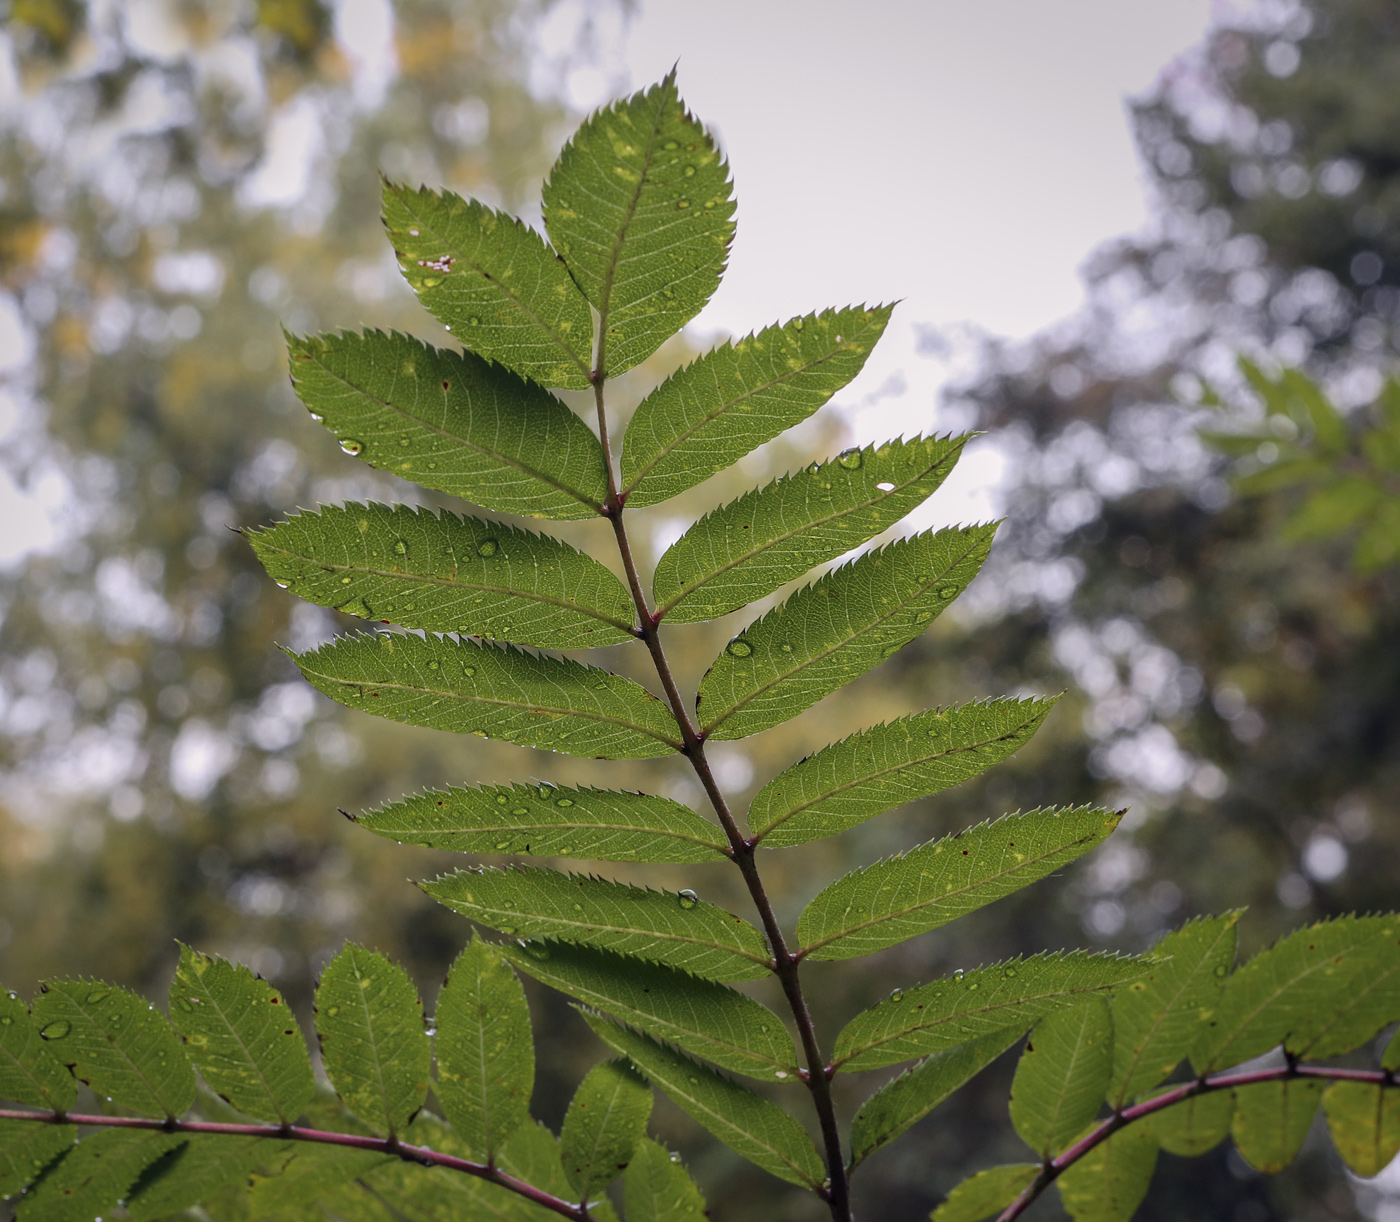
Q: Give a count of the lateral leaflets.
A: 15